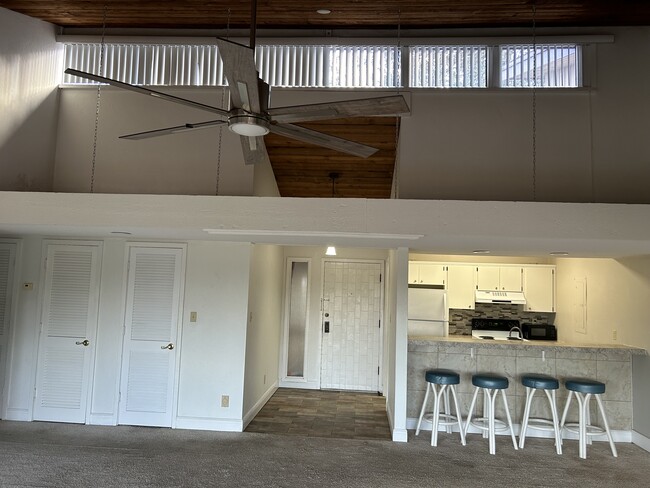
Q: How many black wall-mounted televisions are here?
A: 0